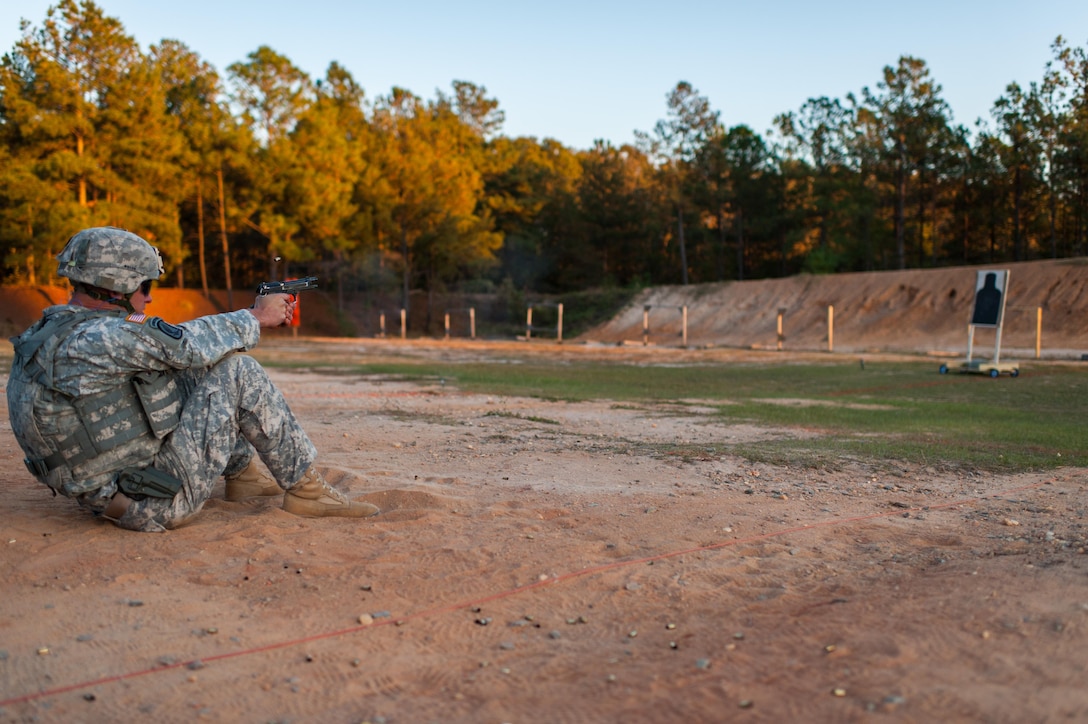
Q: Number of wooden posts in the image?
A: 11